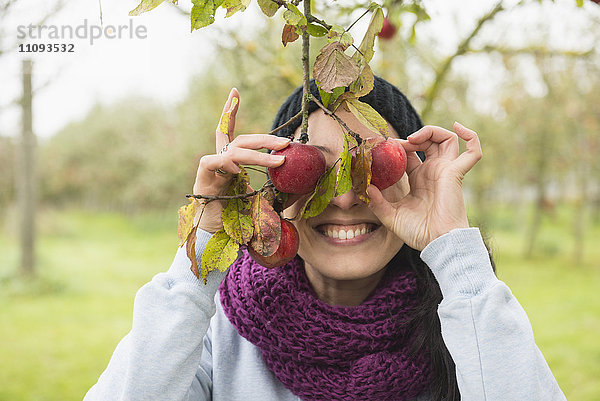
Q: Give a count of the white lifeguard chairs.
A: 0